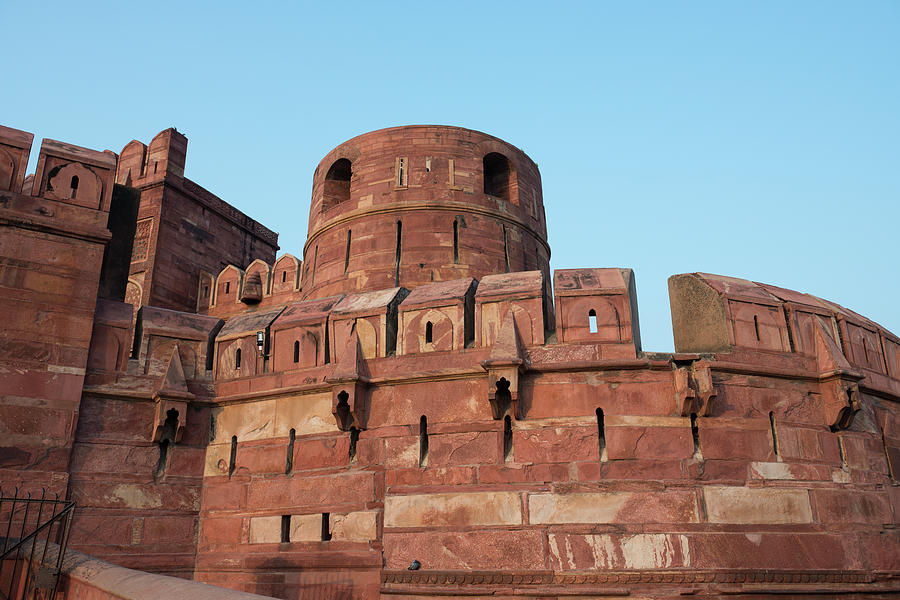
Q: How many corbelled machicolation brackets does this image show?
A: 5